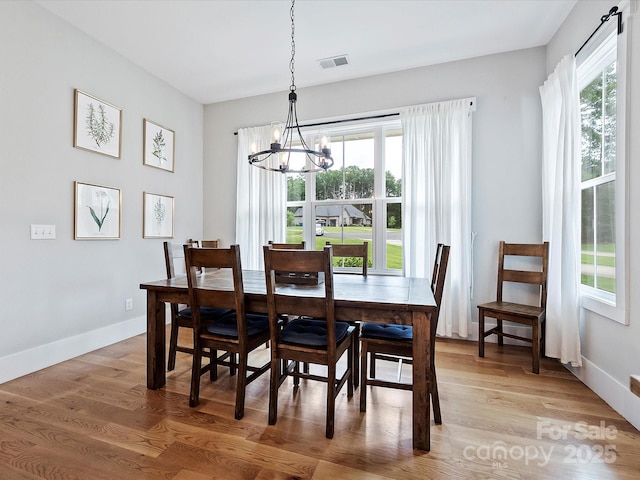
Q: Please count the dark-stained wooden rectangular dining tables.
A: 1